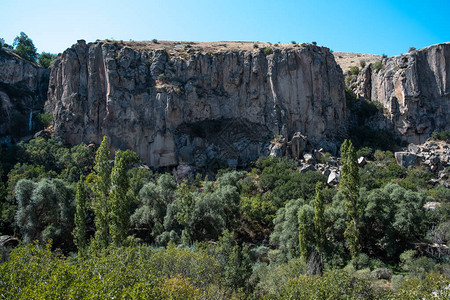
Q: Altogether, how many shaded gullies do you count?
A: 2